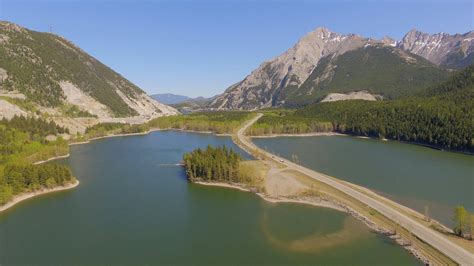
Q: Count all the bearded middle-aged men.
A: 0